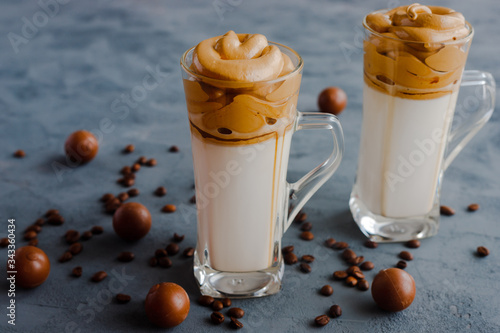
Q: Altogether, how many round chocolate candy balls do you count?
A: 6